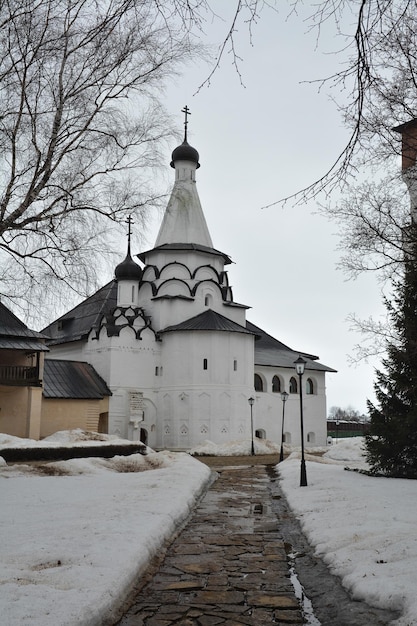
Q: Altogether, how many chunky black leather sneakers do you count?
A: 0